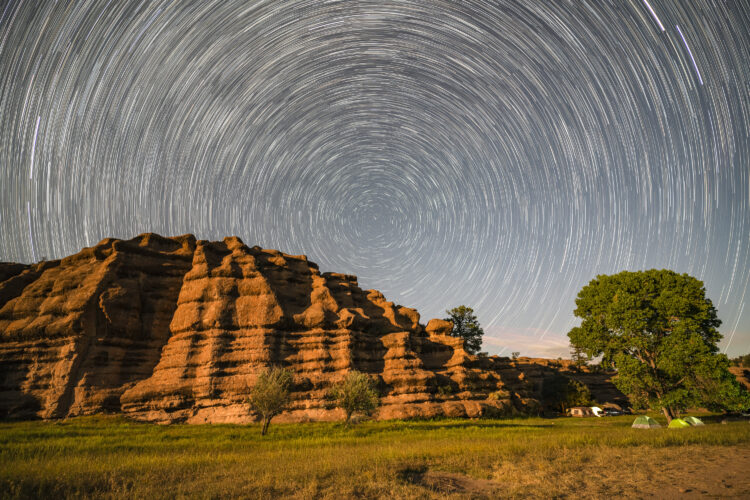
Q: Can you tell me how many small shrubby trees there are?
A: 2